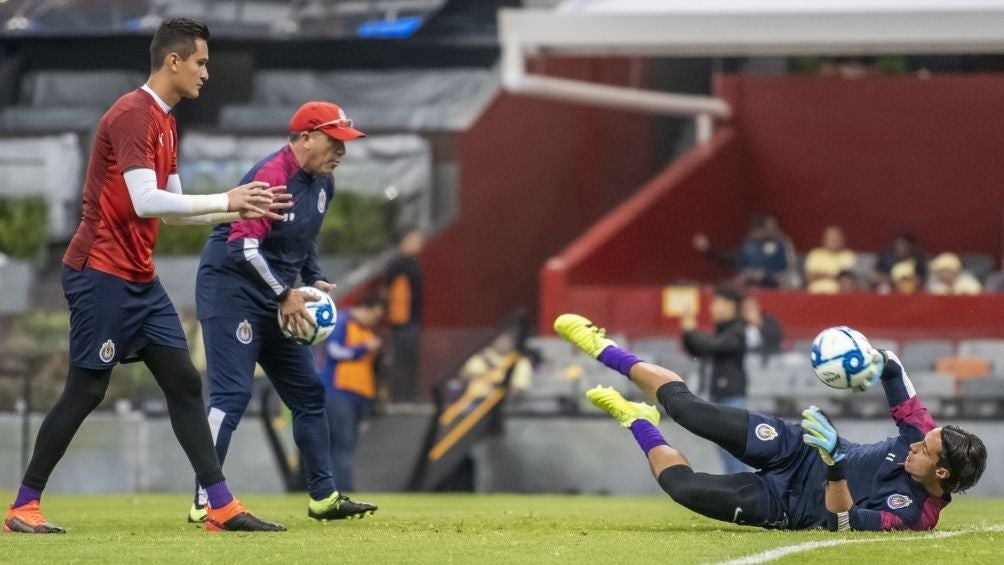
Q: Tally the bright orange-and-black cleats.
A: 2